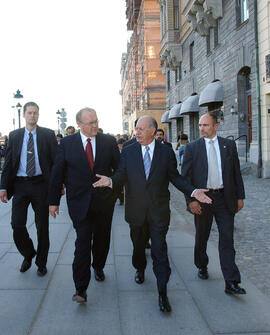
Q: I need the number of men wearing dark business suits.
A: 4